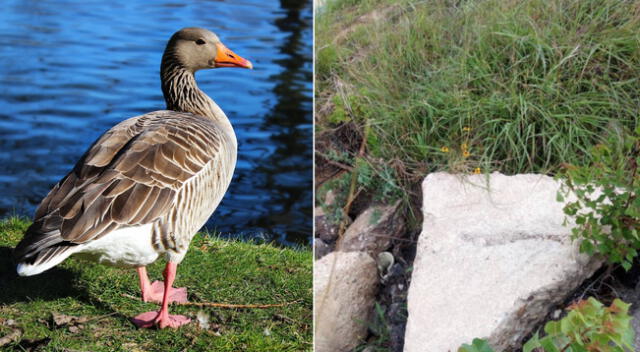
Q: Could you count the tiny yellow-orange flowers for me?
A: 5